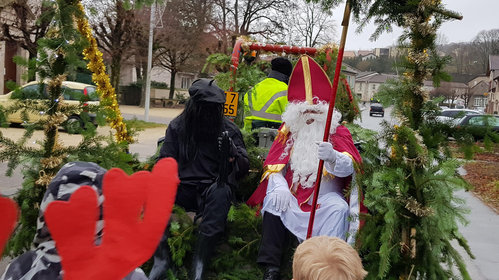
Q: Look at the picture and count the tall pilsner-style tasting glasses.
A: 0